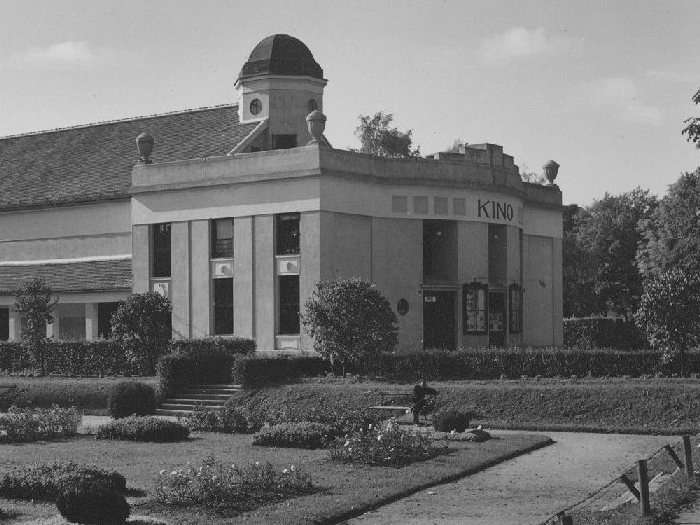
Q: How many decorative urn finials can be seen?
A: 3